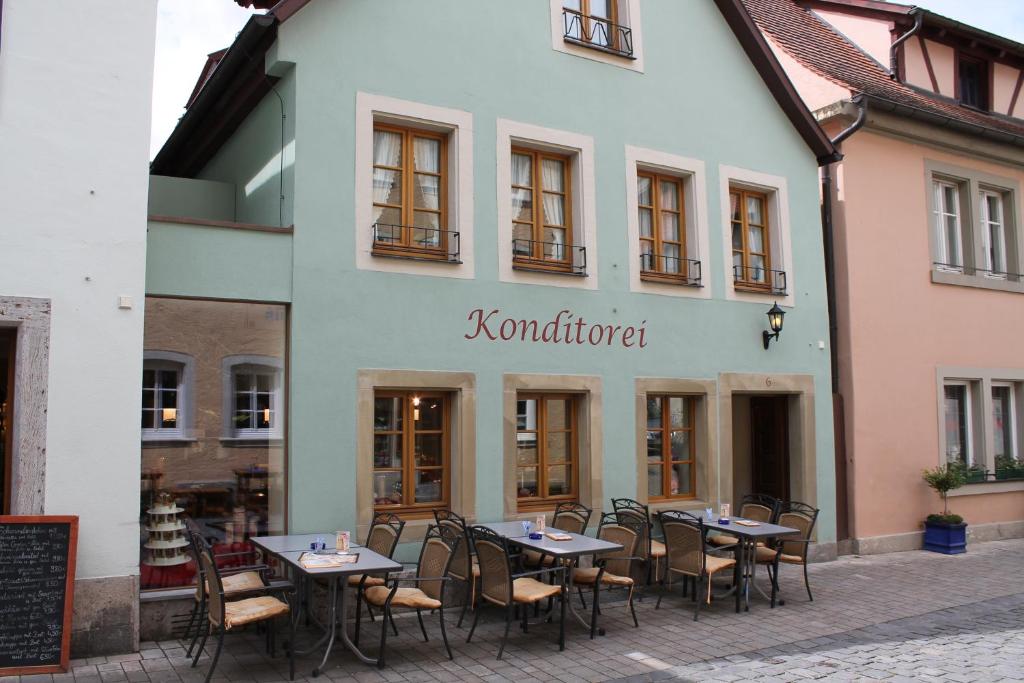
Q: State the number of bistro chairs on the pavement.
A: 12